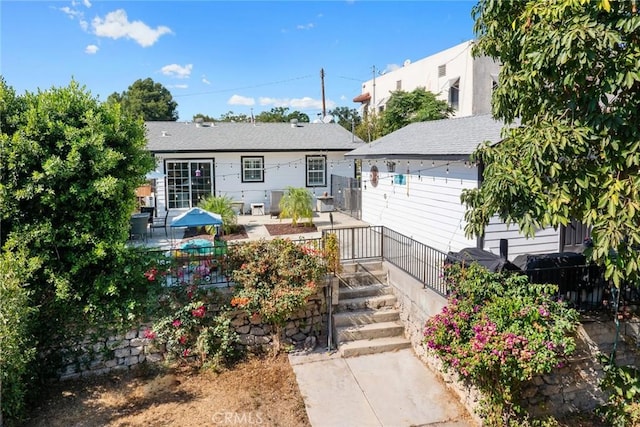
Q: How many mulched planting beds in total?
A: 2